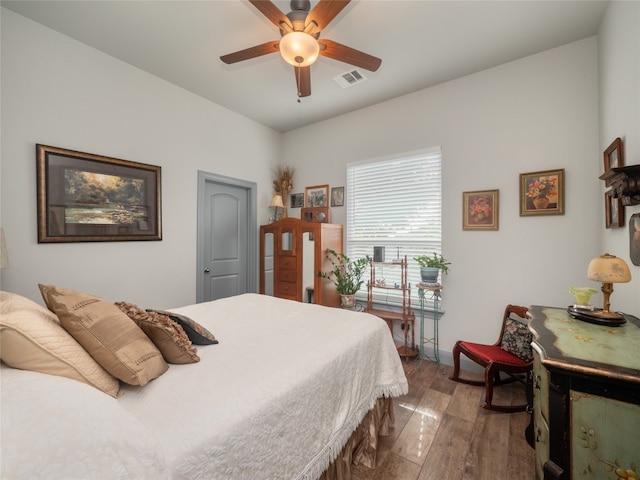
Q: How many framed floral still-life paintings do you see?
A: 2